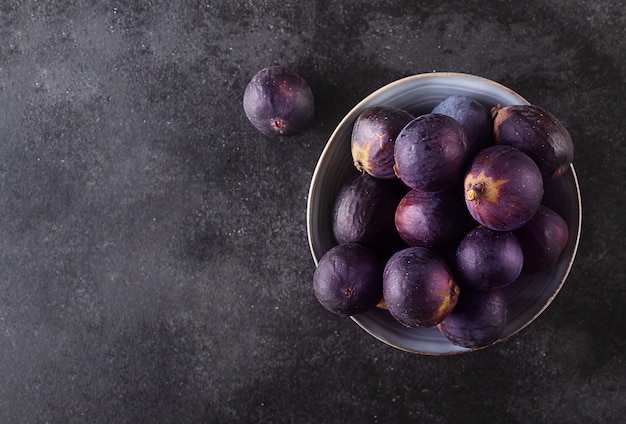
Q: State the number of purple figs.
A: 13